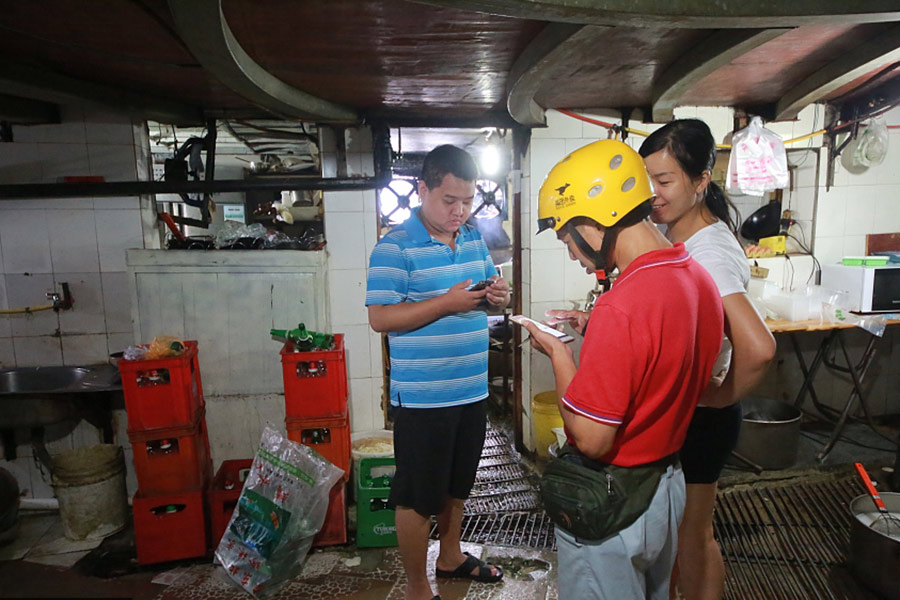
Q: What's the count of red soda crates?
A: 7